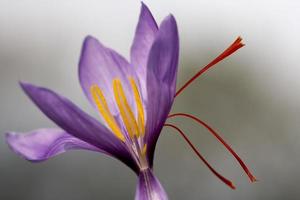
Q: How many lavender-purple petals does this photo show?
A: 6